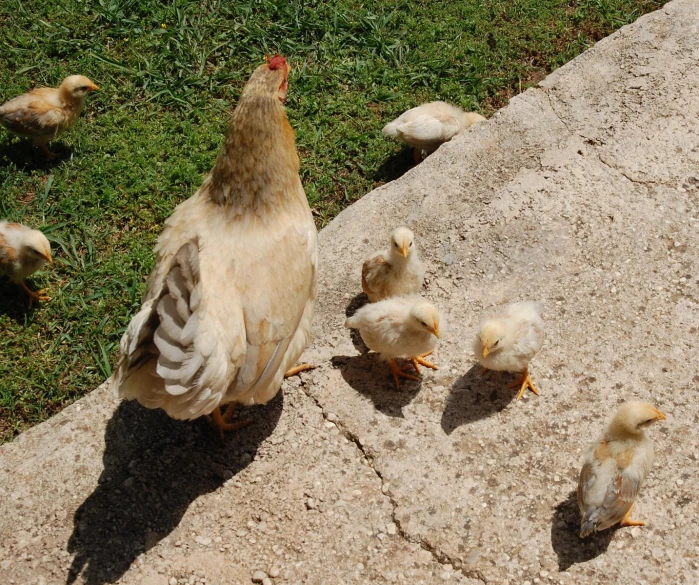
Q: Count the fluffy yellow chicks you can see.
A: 7